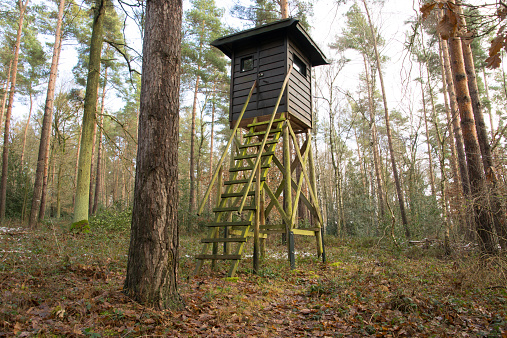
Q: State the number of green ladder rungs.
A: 11